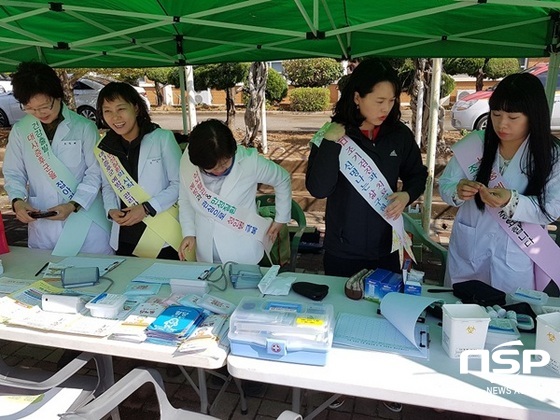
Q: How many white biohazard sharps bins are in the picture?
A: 2